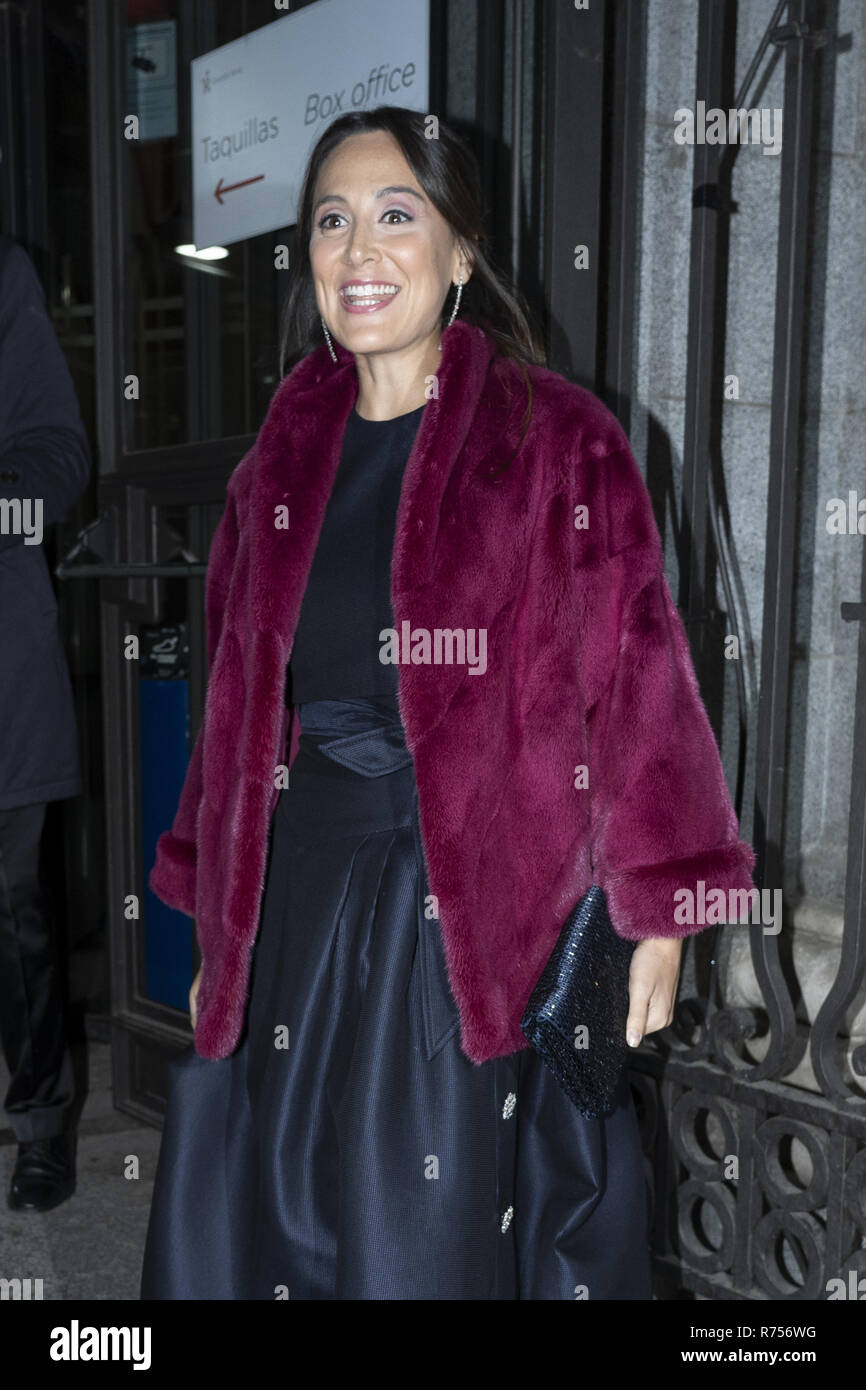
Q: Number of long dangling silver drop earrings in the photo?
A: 2